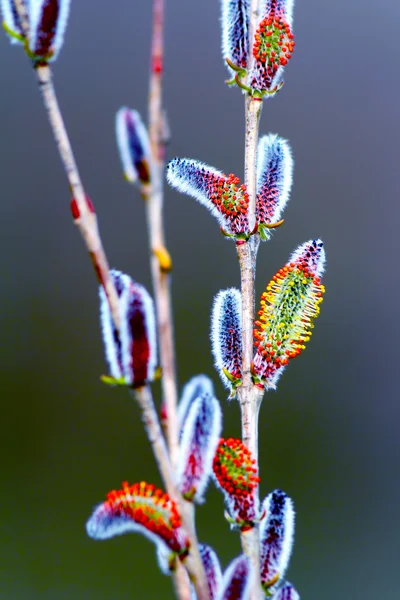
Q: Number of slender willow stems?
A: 3